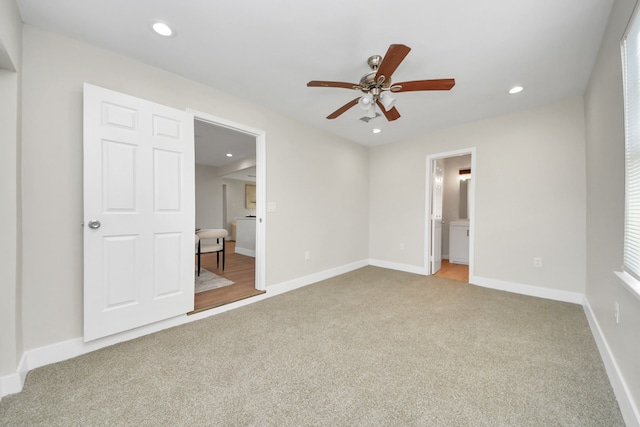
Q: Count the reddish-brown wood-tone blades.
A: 5